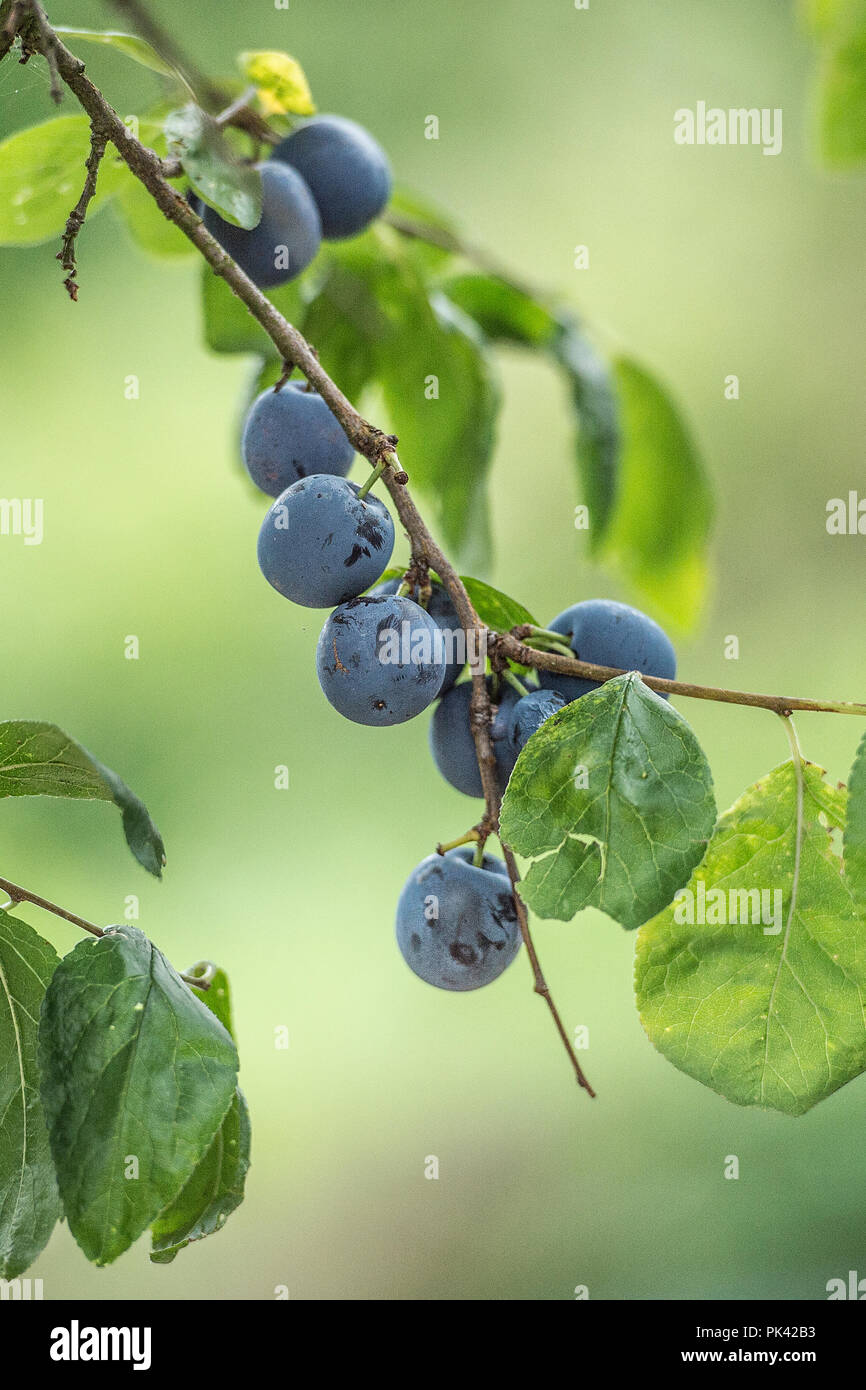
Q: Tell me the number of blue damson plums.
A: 10